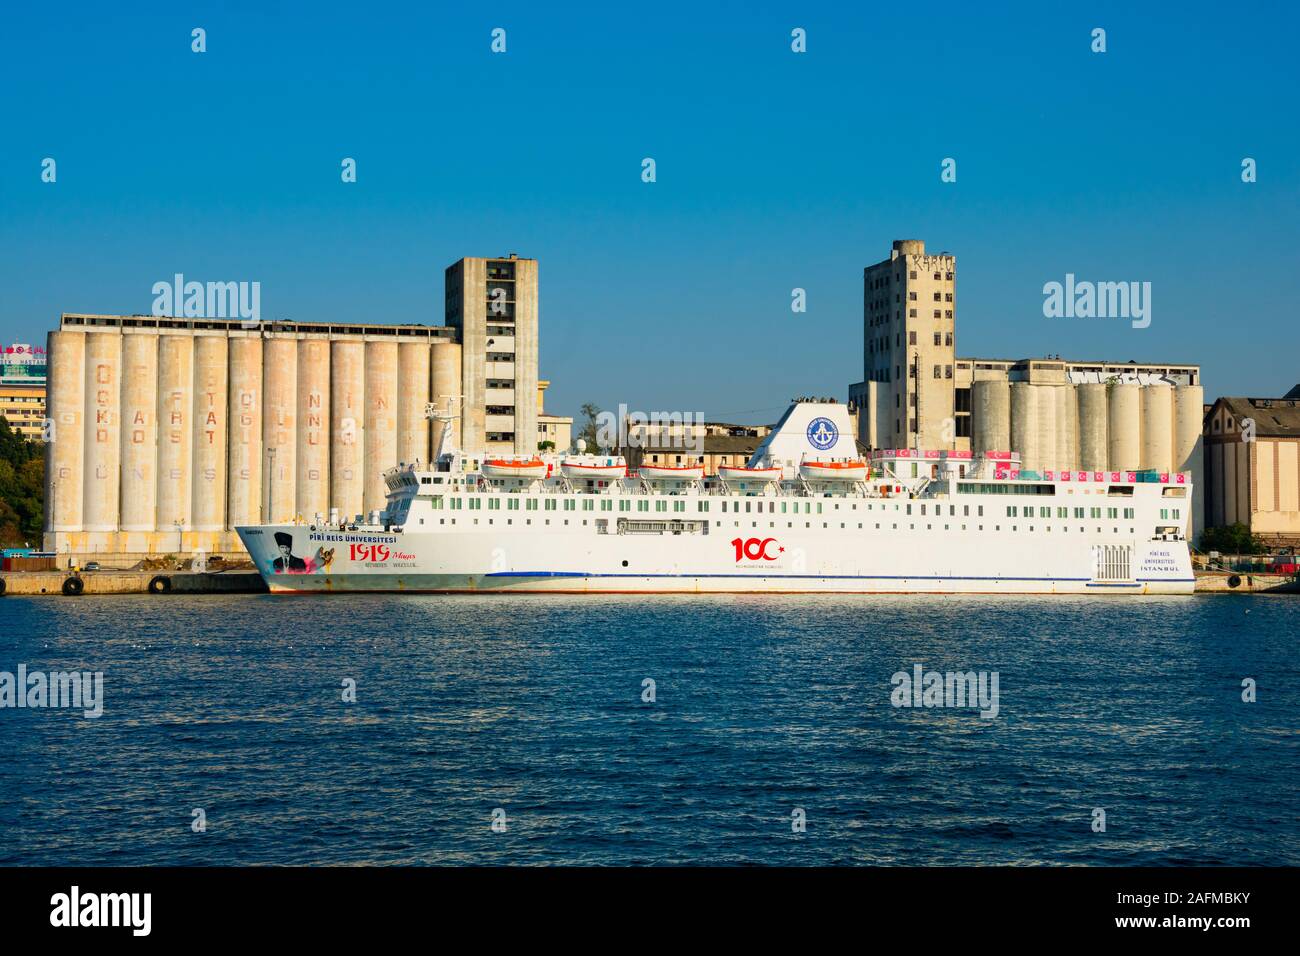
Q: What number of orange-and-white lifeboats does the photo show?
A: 5